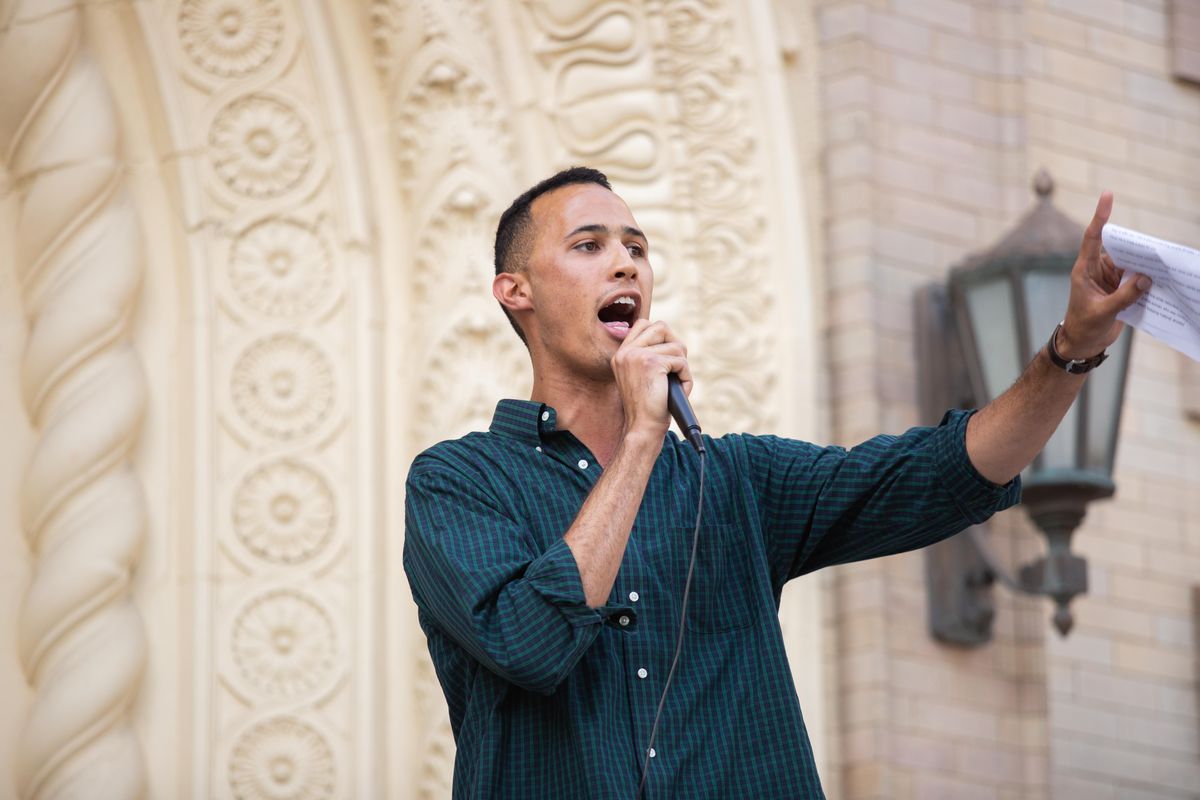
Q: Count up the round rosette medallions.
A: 7